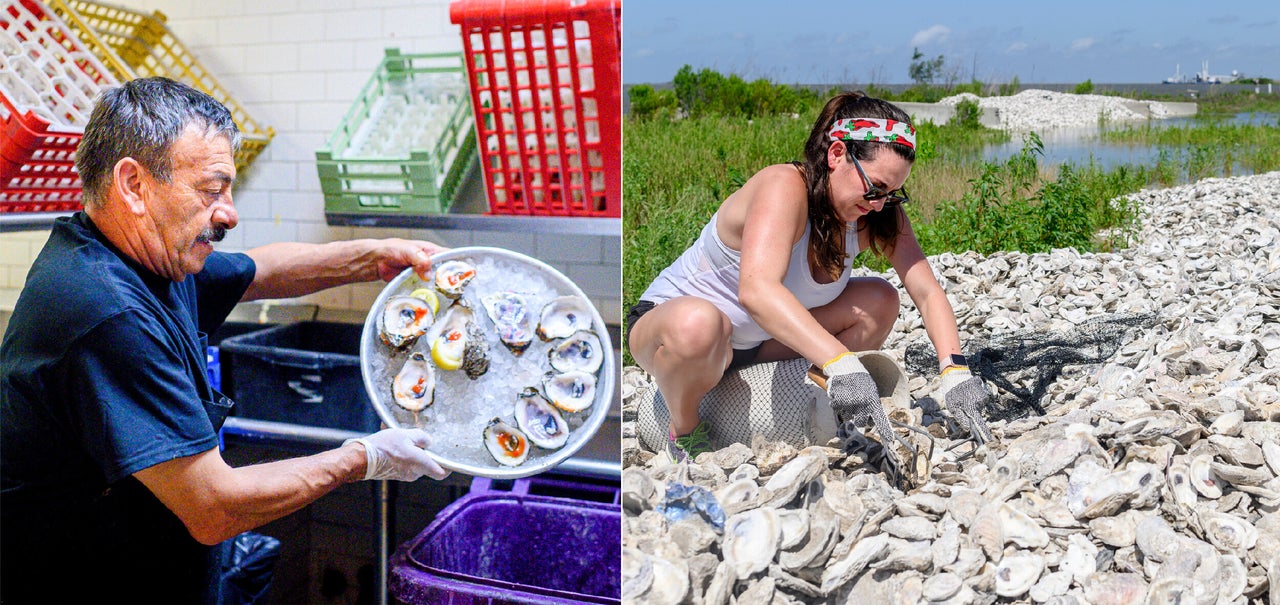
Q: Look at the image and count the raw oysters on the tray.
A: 10